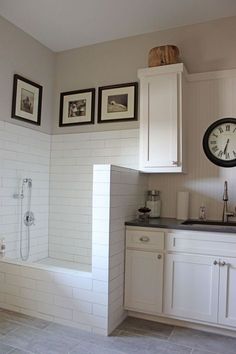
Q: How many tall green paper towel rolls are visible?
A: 0